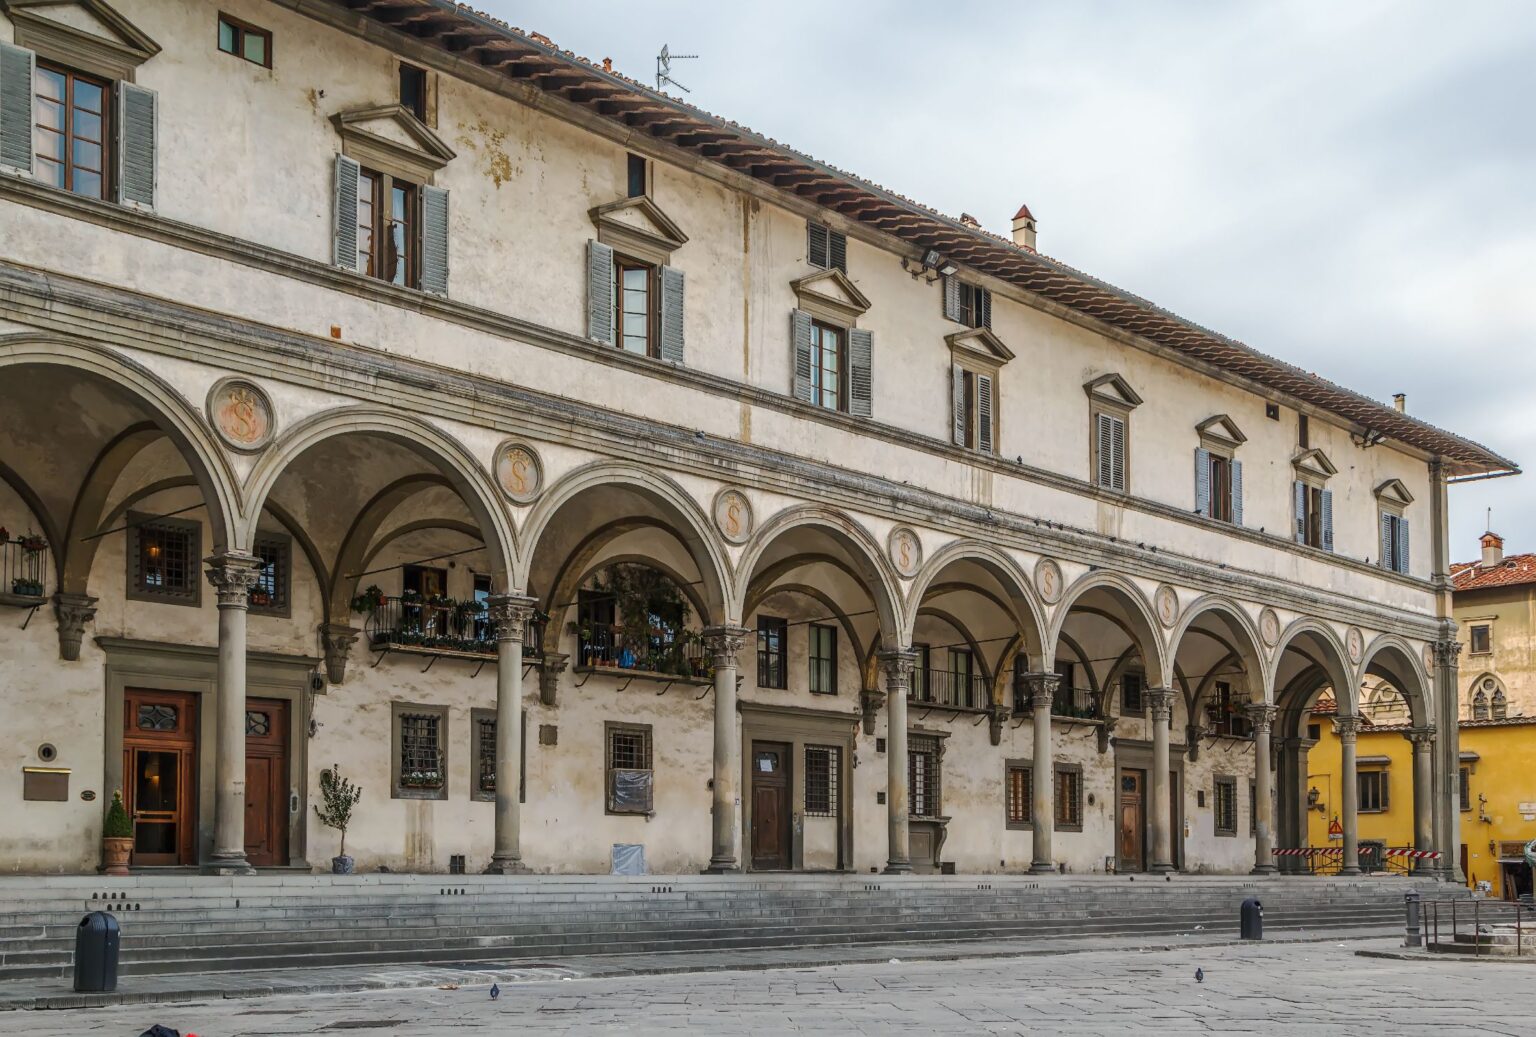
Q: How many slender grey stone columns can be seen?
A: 9